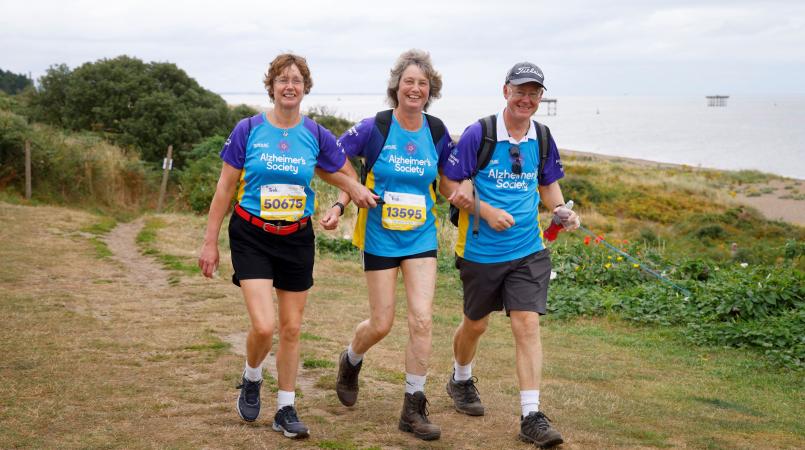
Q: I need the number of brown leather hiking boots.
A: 2